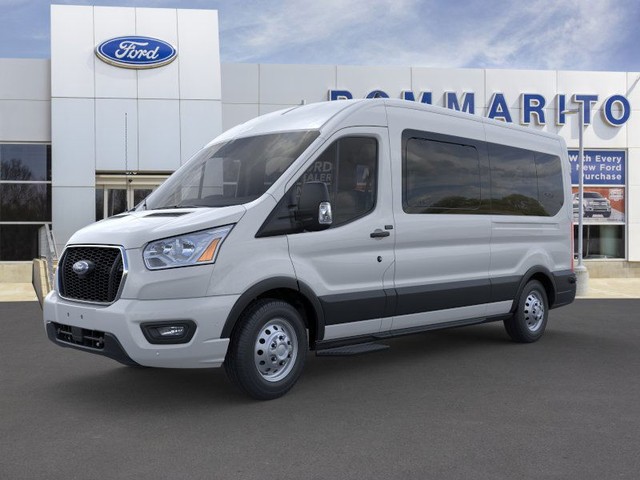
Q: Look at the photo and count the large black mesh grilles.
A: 1